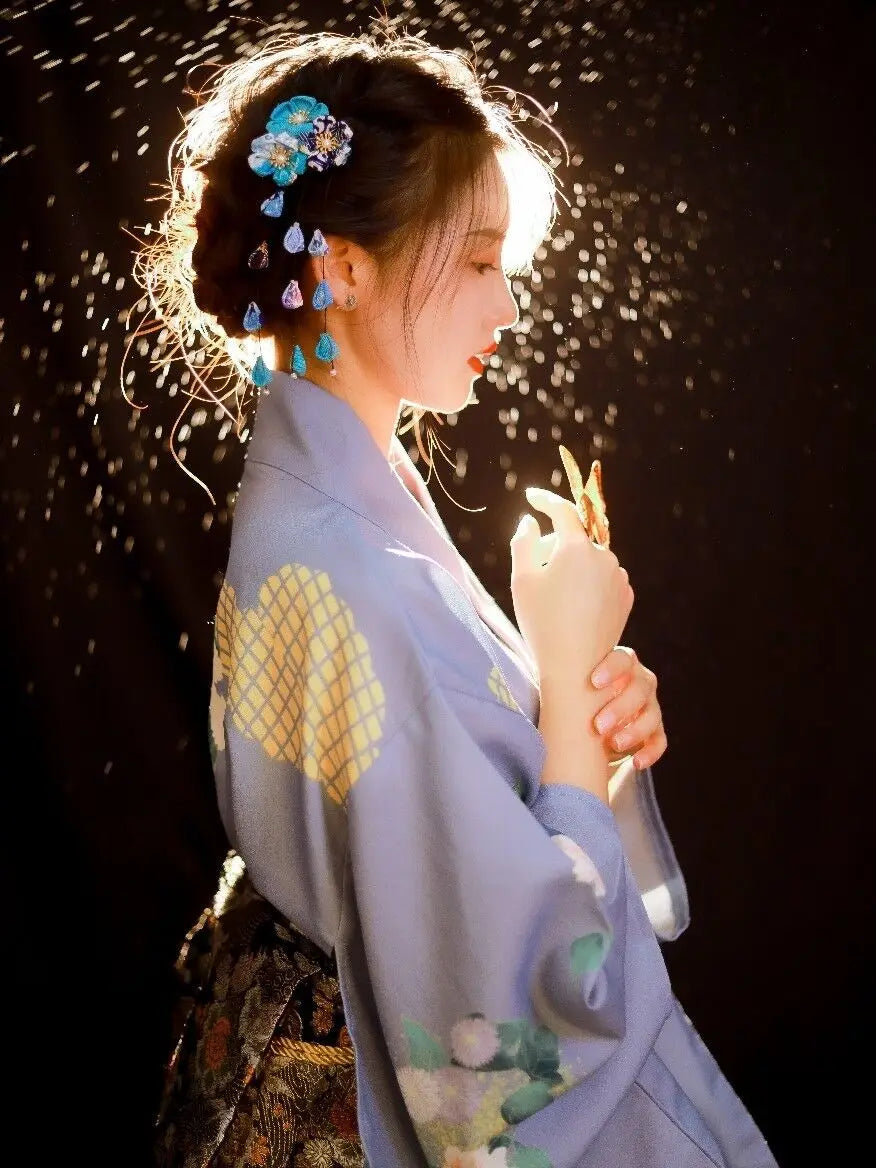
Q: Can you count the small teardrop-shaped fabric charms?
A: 10